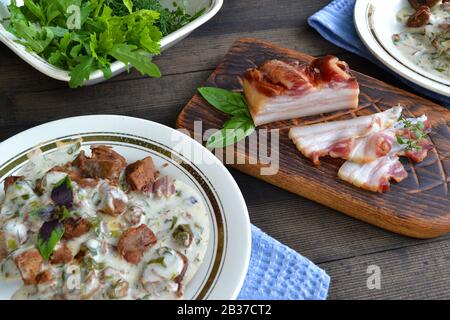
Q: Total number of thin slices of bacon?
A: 3